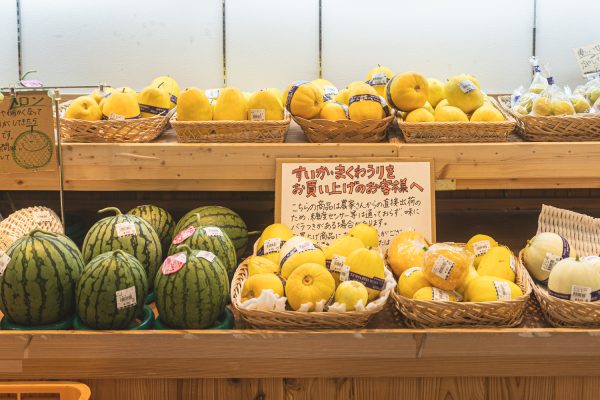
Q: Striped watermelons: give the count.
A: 7